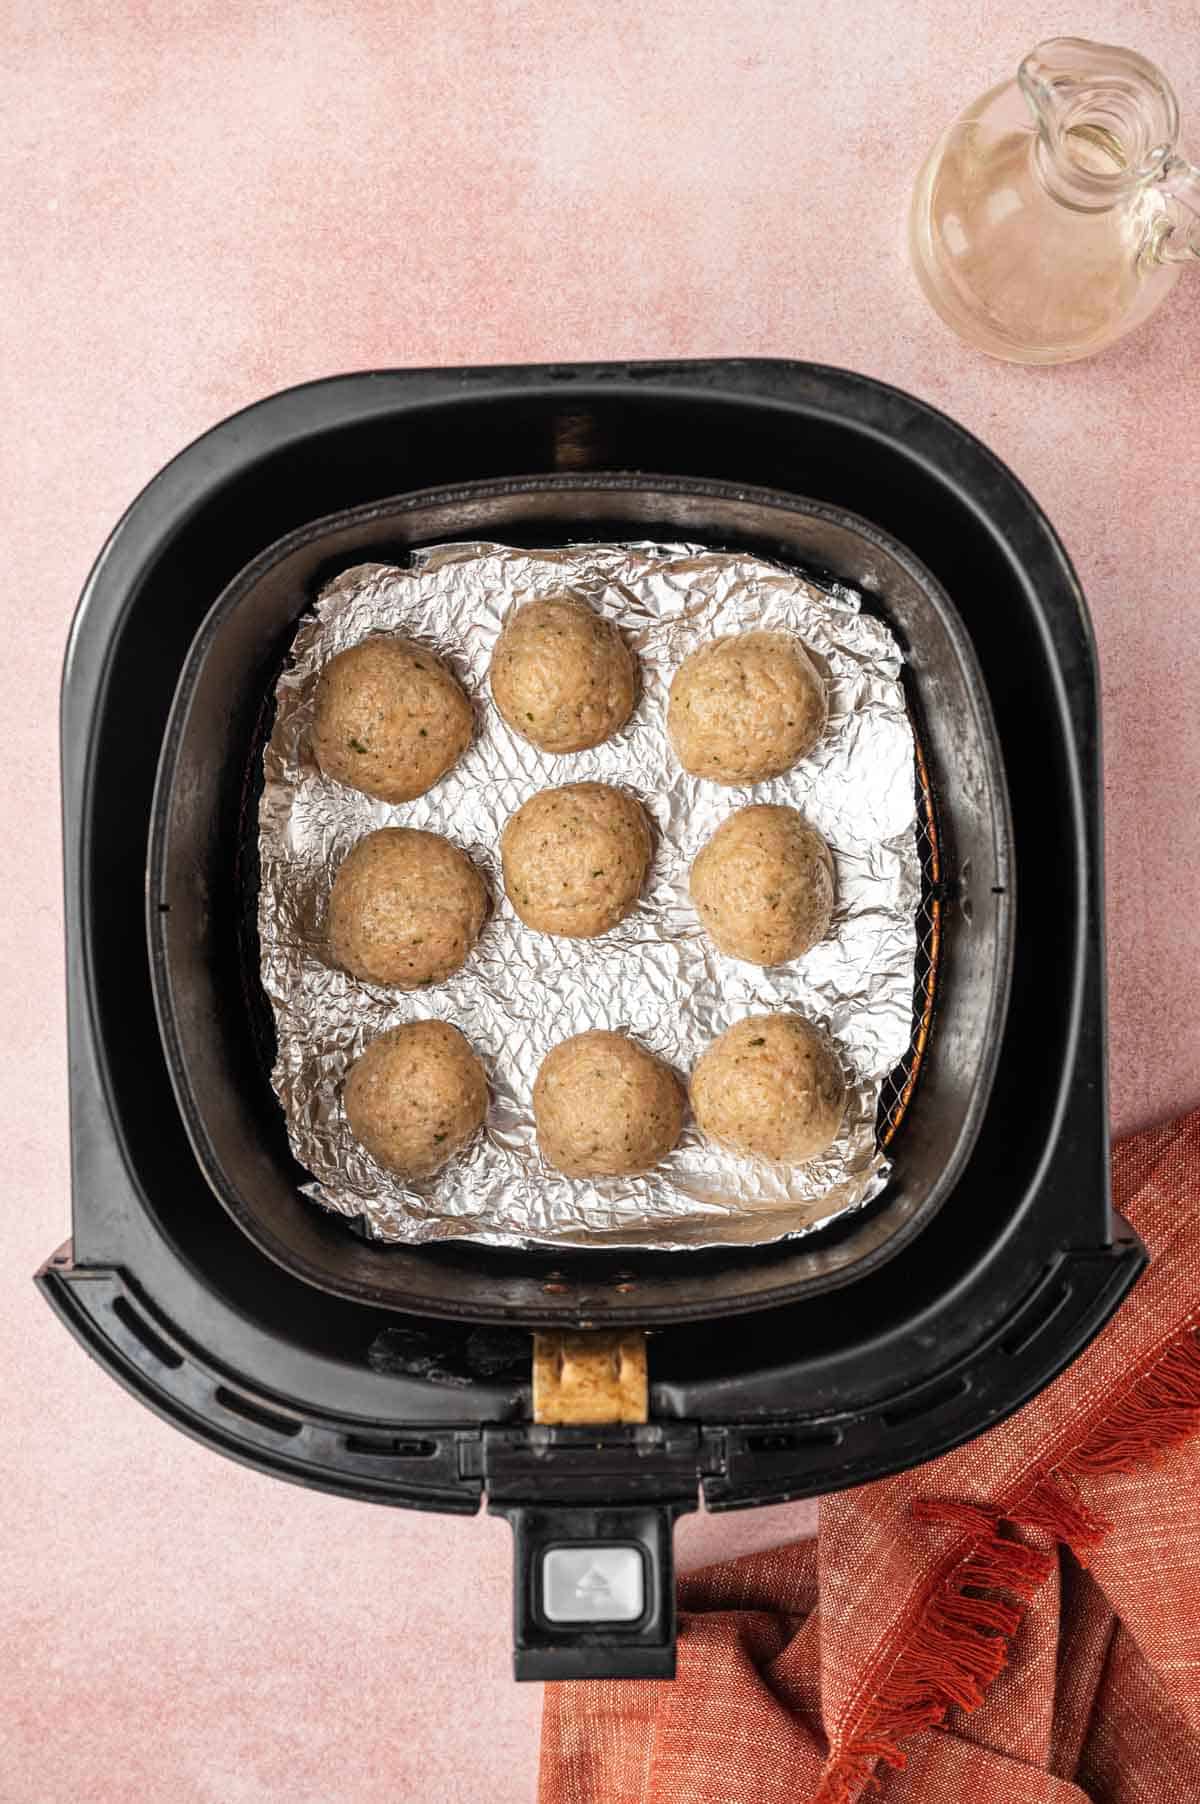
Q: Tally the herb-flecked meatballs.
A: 9